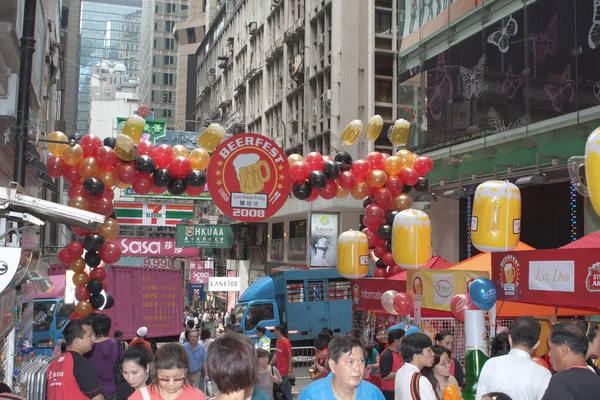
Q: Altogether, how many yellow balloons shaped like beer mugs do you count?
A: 10